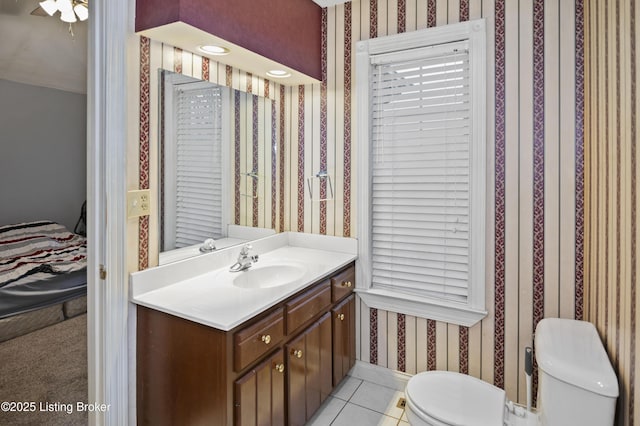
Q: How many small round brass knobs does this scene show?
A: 5